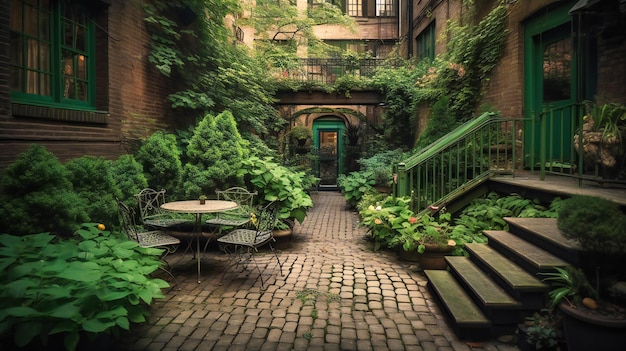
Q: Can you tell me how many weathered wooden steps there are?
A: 5